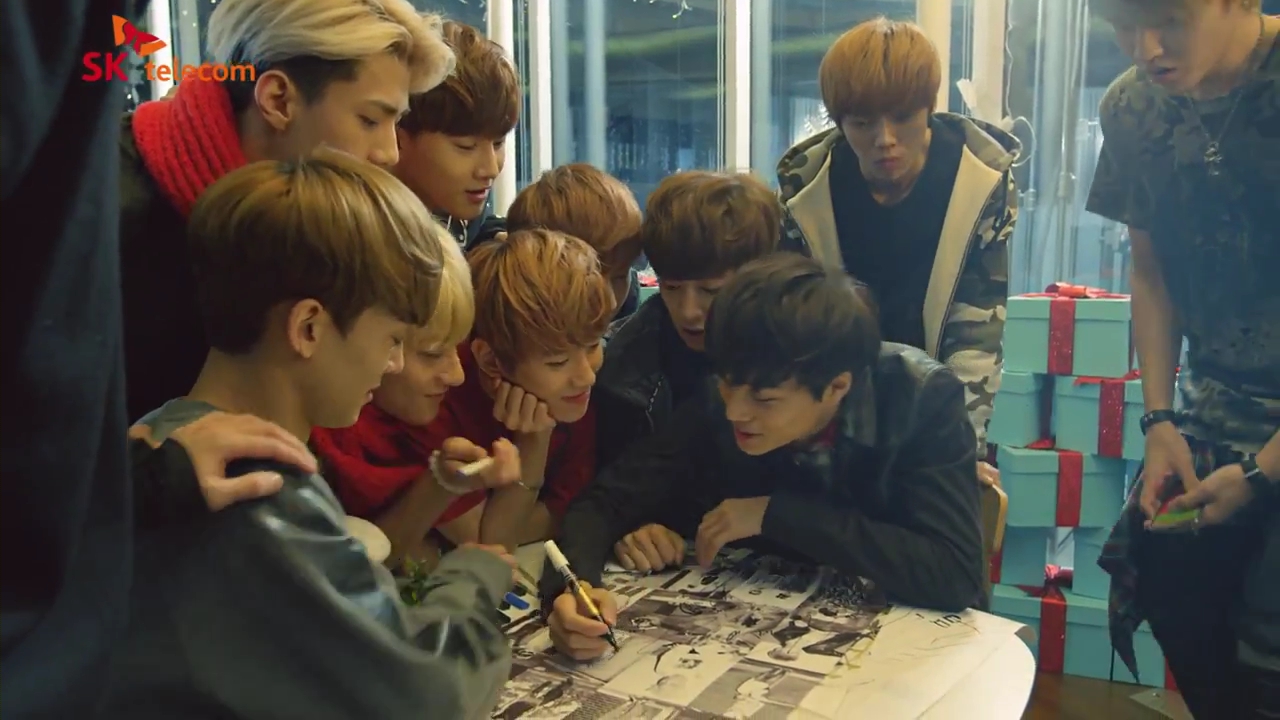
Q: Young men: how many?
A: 10